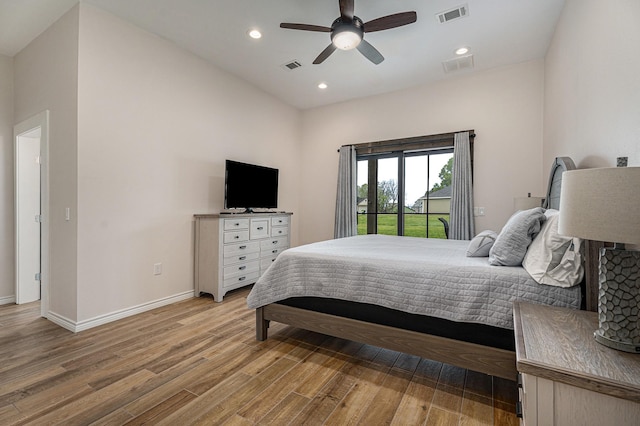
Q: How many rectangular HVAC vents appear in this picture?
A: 3